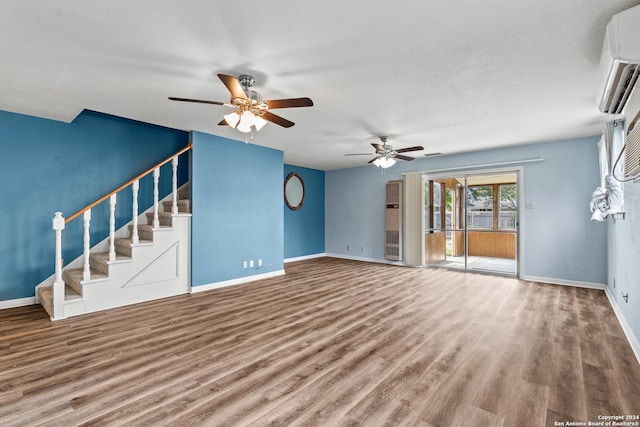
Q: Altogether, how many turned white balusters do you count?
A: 5